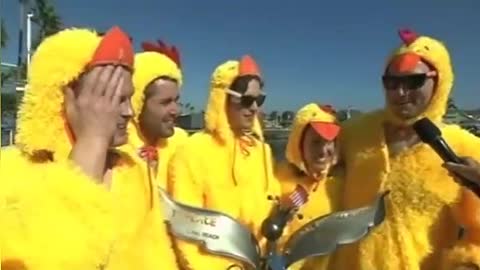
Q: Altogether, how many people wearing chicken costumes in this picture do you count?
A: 5